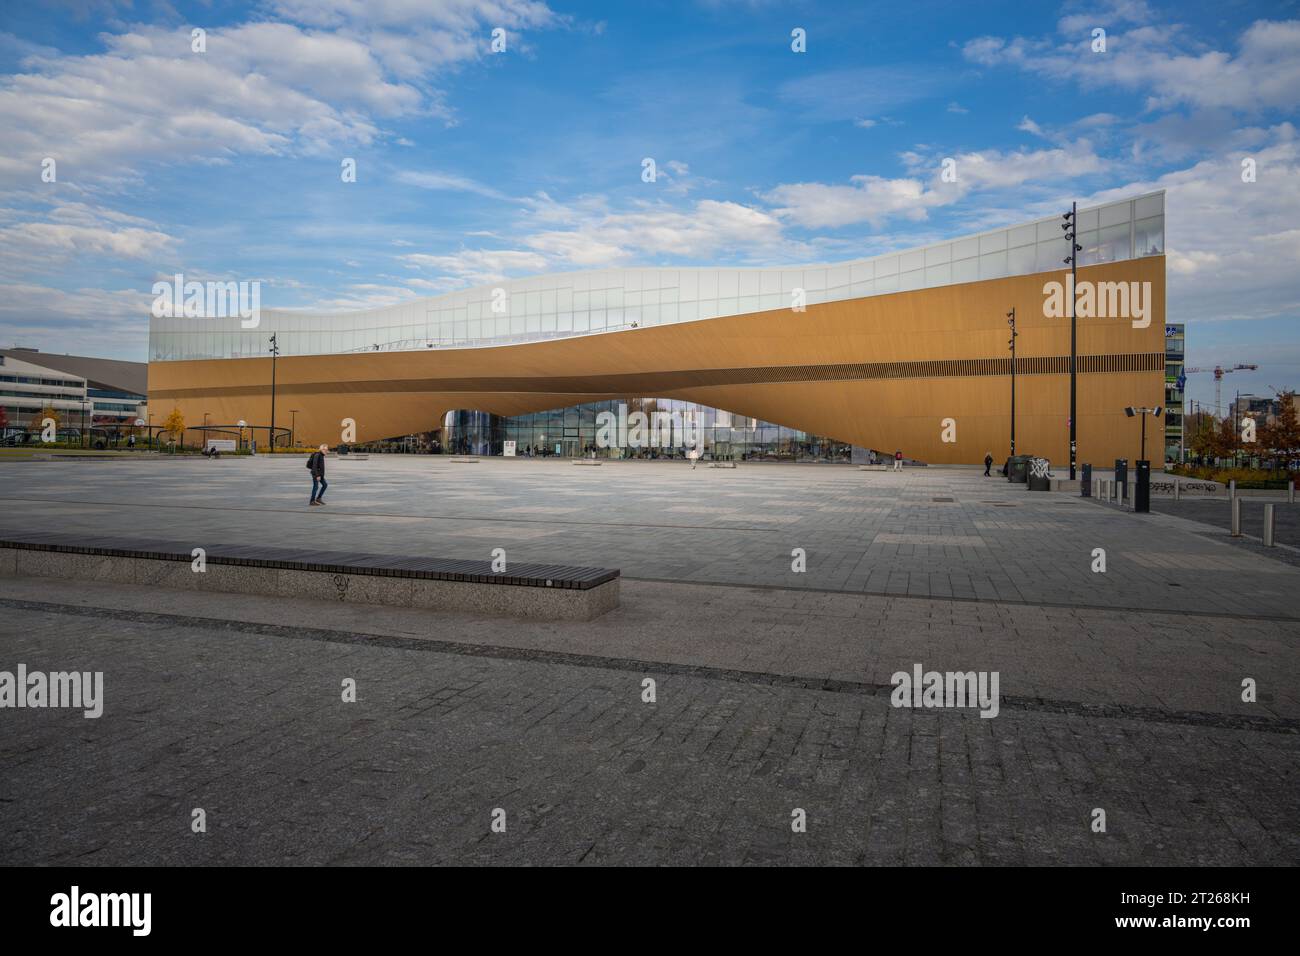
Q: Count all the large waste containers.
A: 2